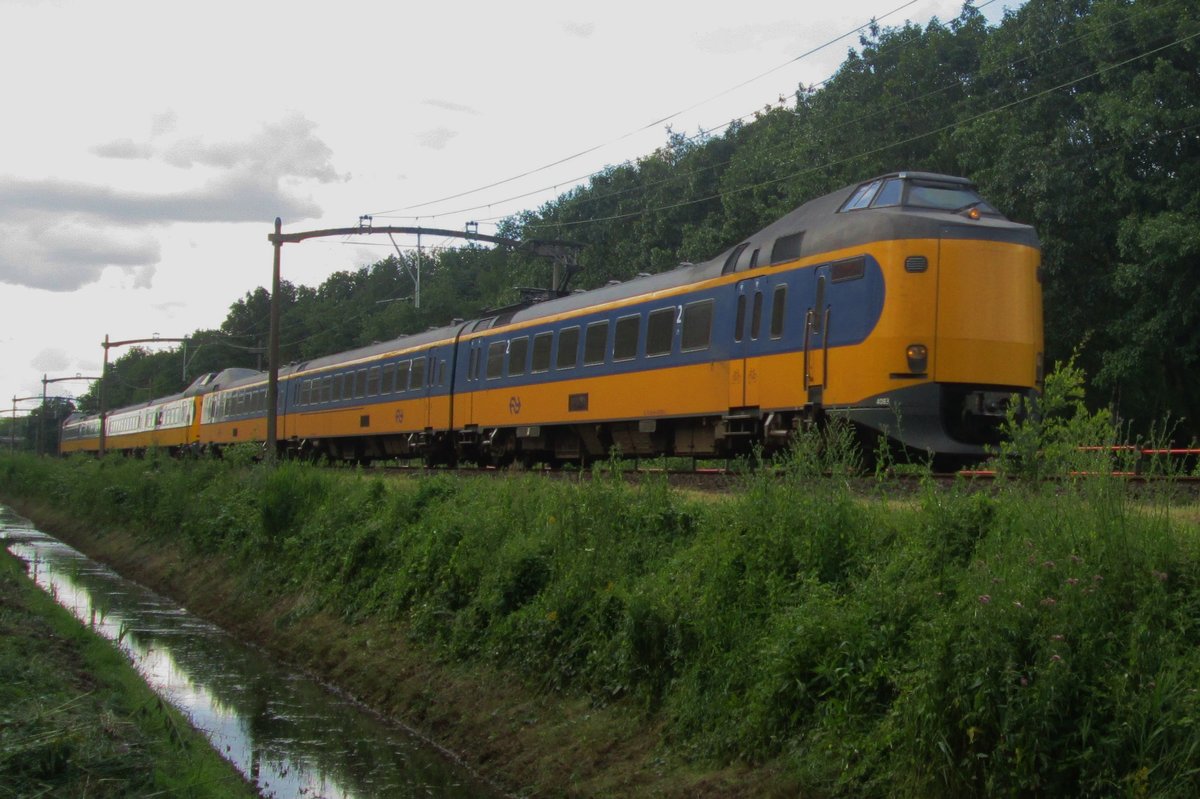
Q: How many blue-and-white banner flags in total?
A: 0